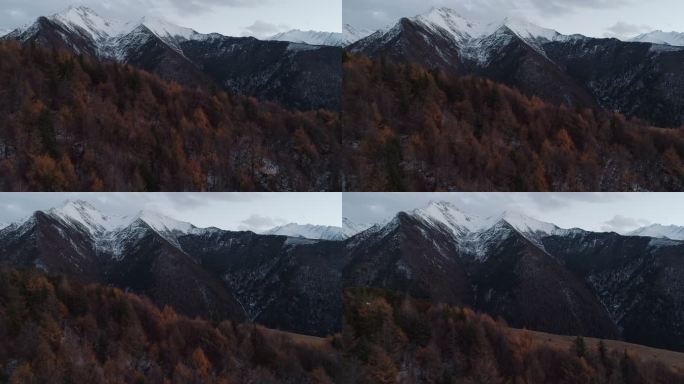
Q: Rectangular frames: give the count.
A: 4